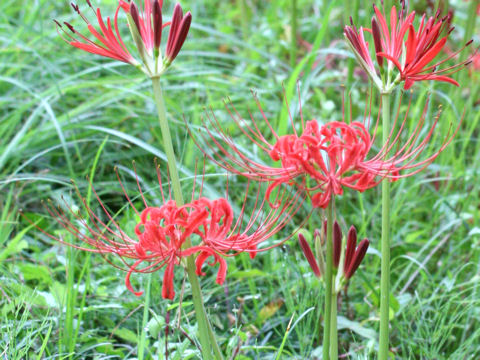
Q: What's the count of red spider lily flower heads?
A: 5